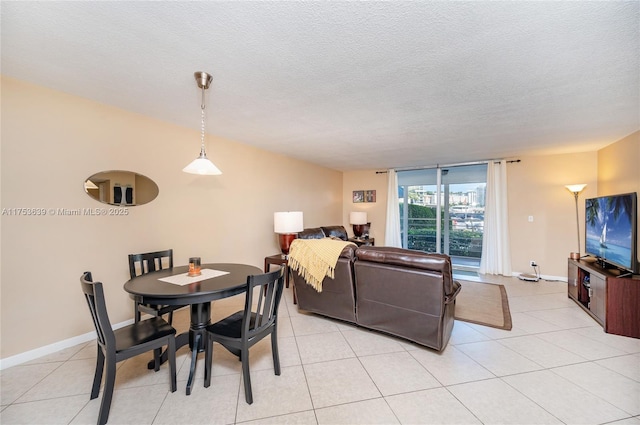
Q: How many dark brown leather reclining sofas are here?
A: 2